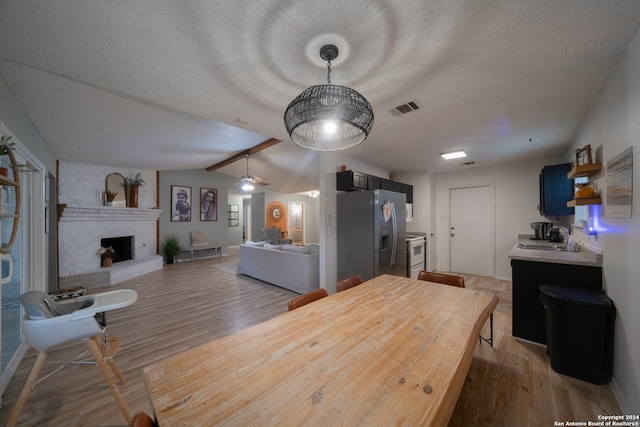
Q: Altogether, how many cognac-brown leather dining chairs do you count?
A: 4